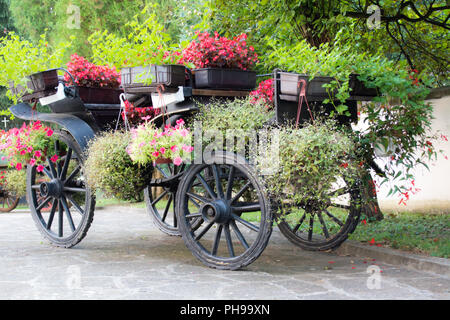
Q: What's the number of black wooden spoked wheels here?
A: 4